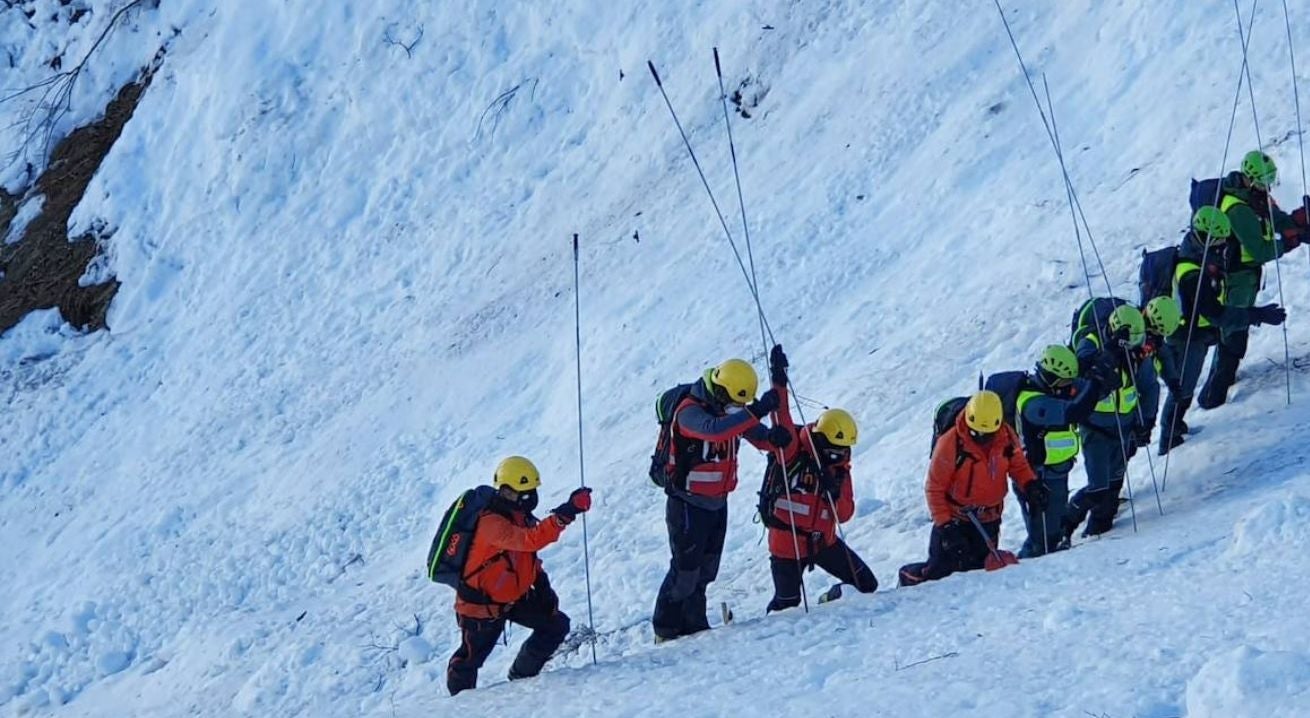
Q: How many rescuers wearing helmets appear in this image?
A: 9